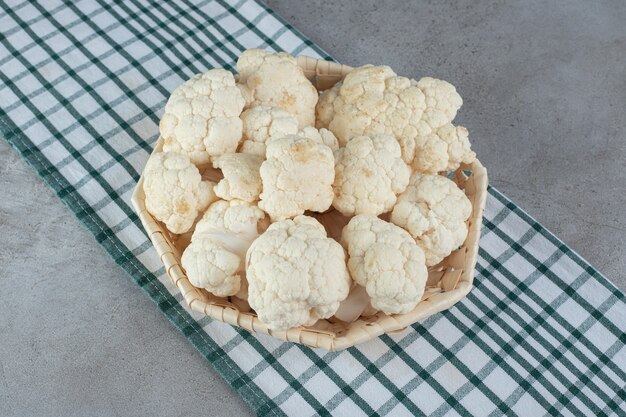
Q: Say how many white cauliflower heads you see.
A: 12